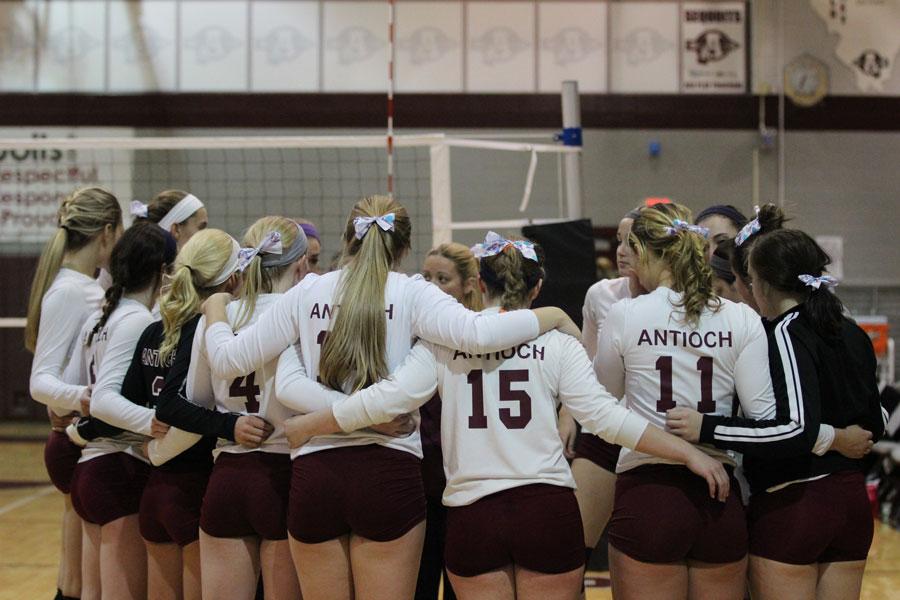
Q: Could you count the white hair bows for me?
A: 7